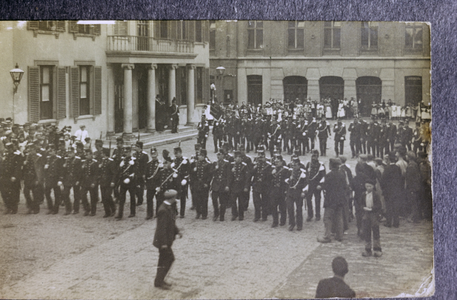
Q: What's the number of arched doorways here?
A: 3